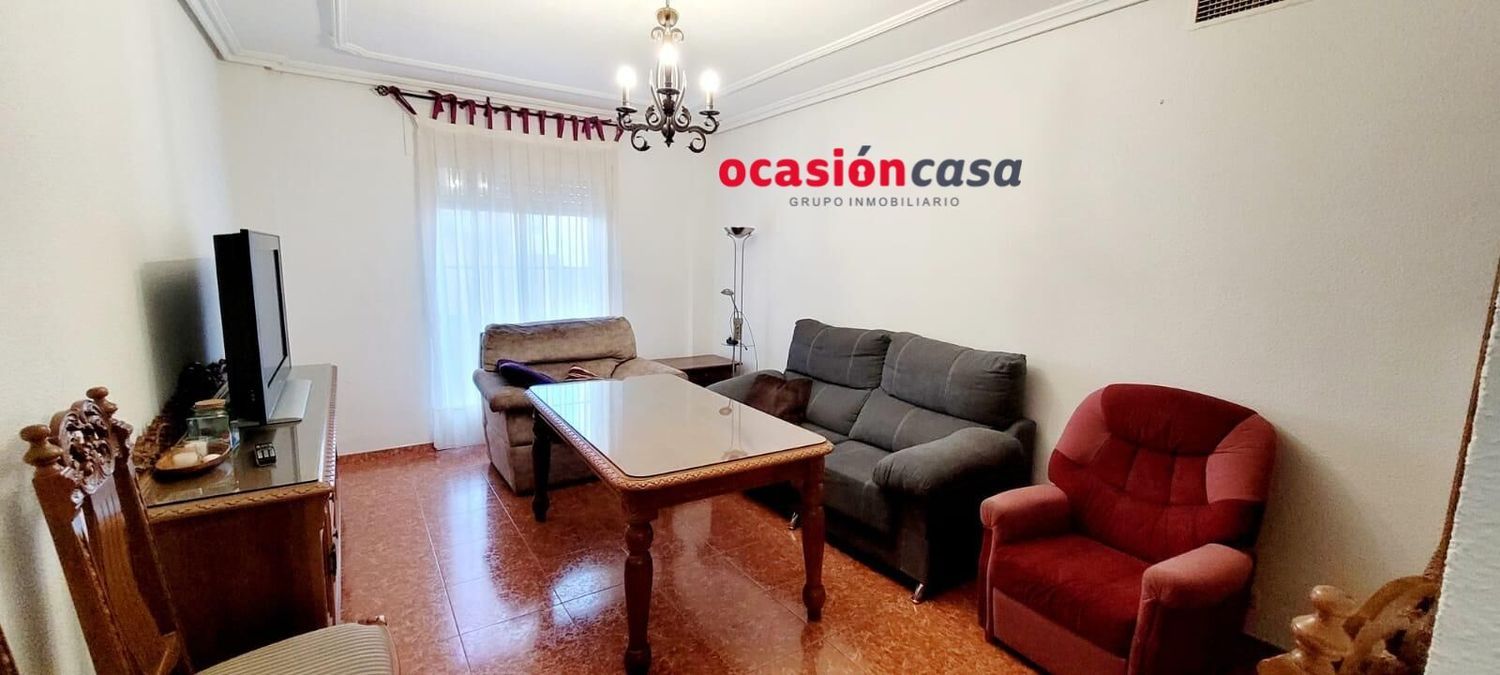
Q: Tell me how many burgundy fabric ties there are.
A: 13